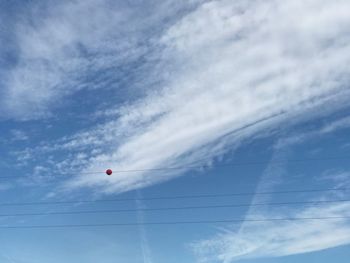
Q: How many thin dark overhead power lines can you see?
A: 4